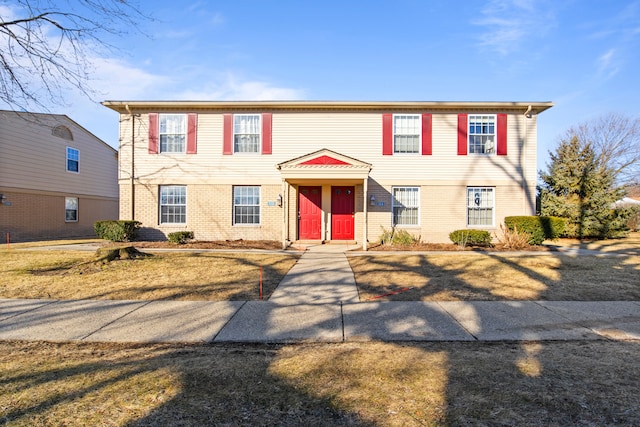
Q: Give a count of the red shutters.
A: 8